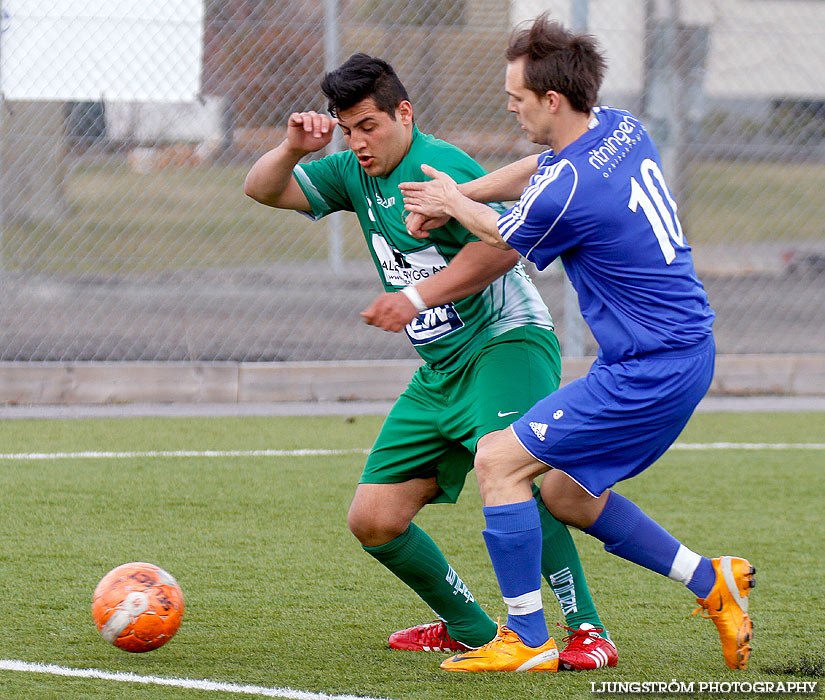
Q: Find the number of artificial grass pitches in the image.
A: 1